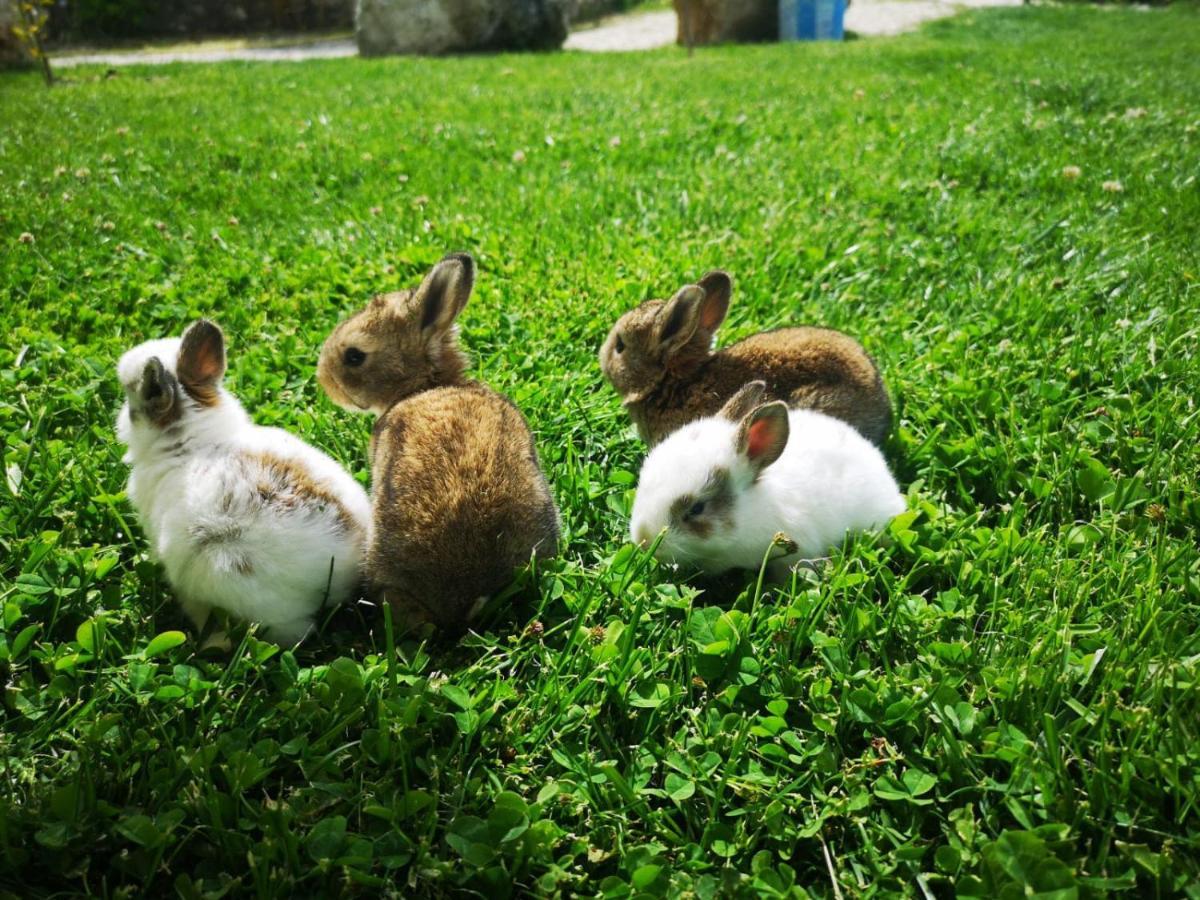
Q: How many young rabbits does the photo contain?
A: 4